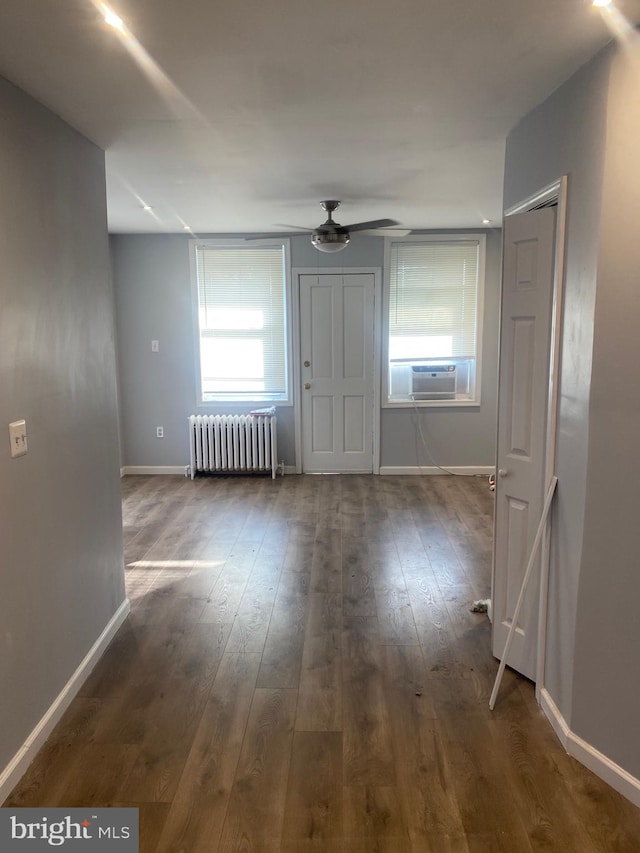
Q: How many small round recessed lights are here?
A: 5